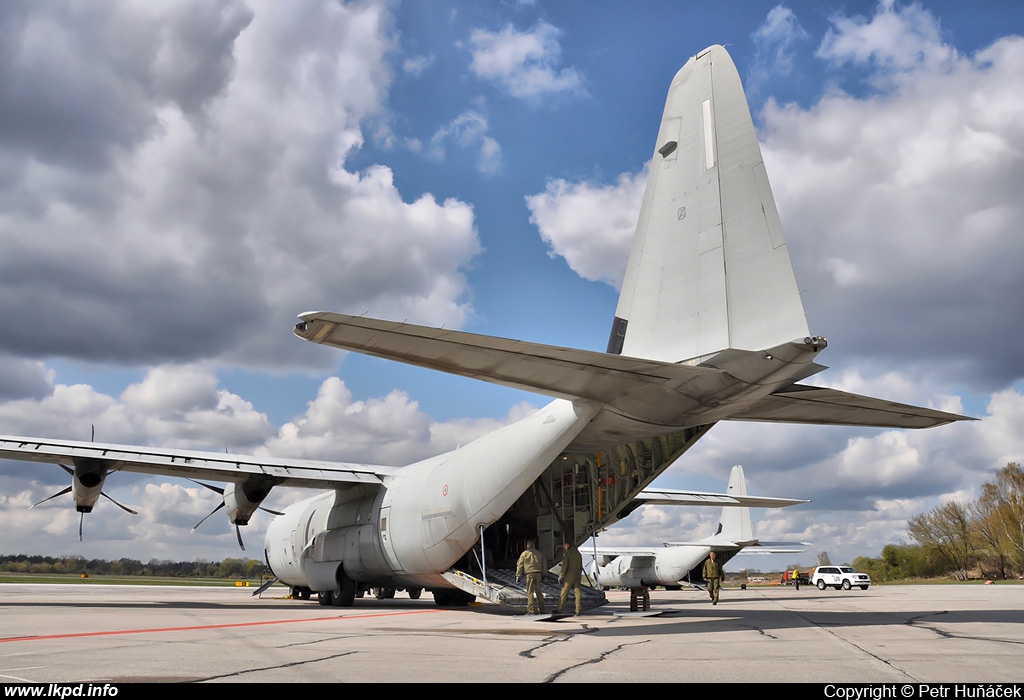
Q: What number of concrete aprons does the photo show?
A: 1